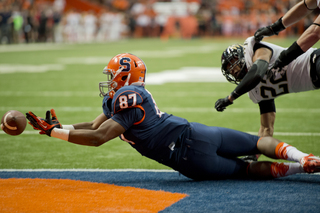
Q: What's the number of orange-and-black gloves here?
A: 2